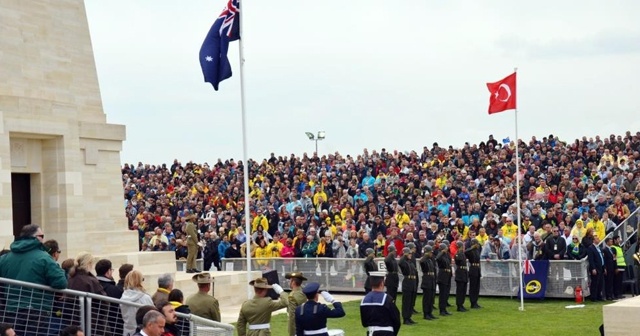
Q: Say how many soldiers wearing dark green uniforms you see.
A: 10